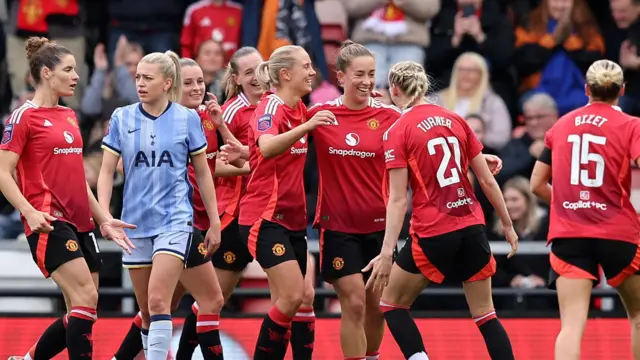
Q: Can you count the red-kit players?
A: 7